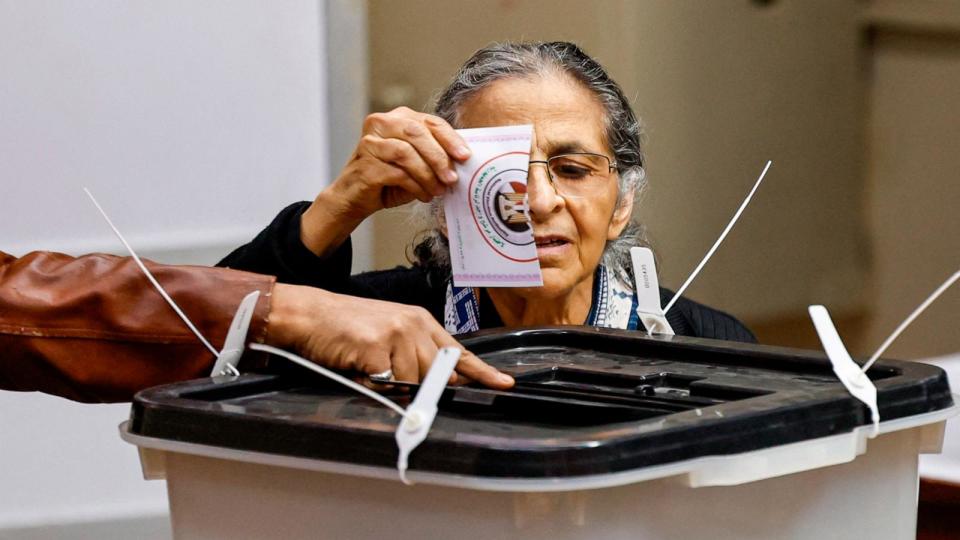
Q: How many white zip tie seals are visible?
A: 4